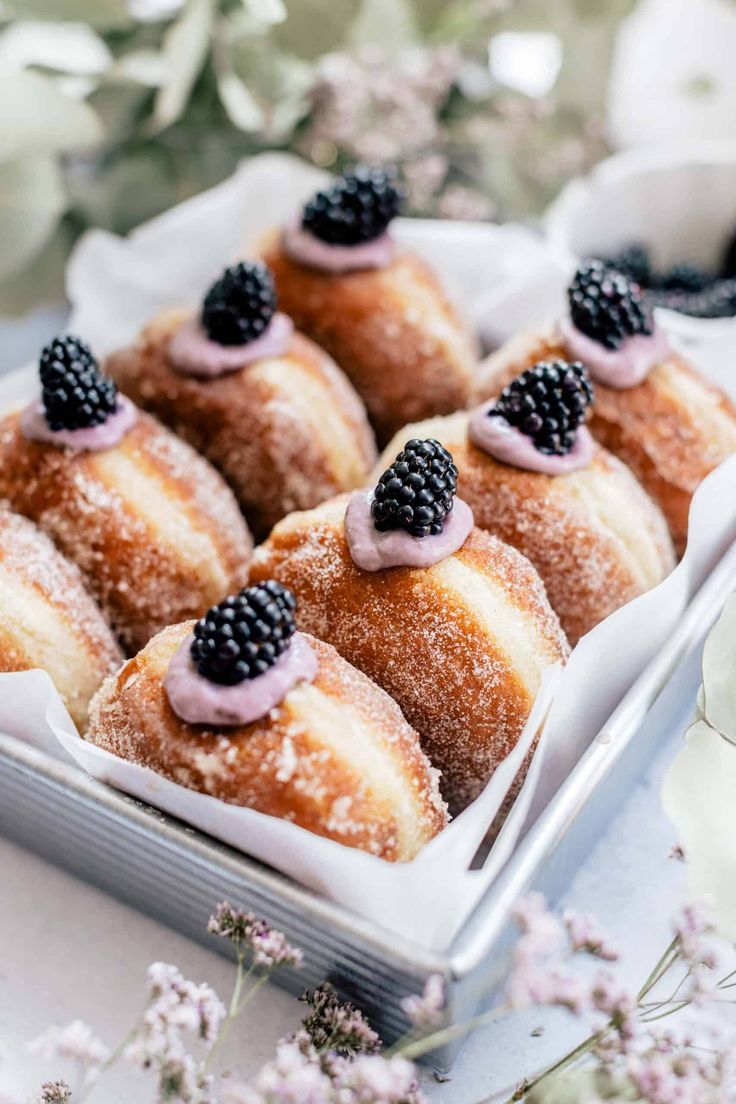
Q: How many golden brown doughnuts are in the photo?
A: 8